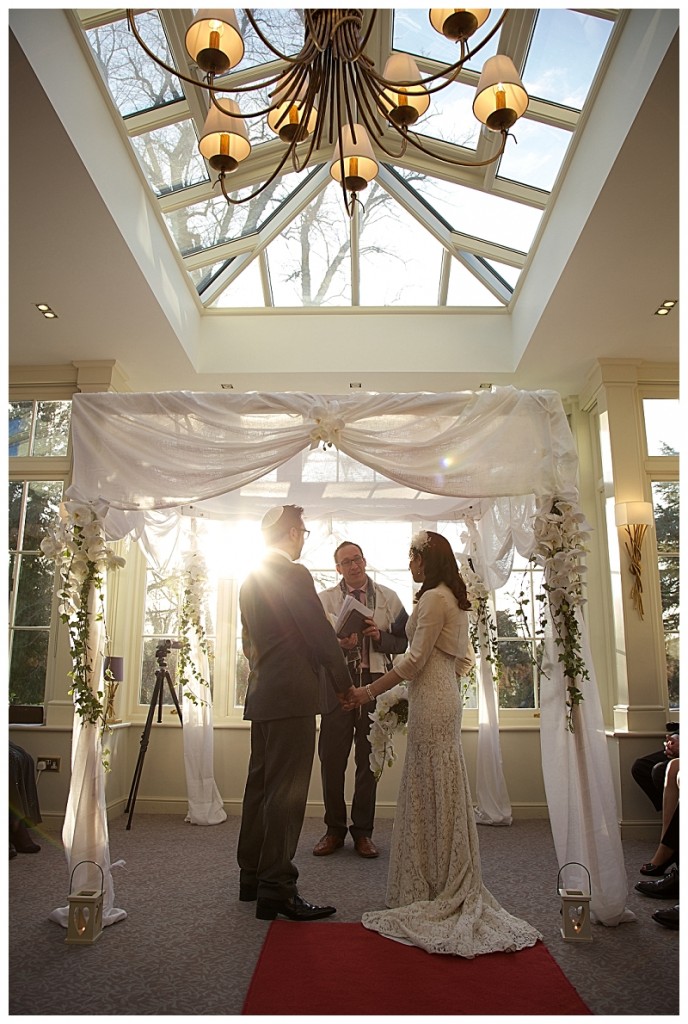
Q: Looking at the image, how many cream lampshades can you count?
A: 8